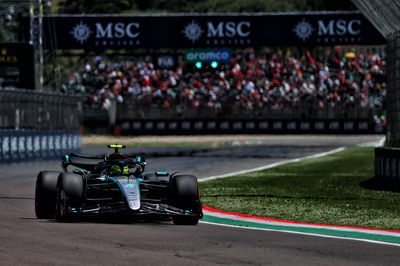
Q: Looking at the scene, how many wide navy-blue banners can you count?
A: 1